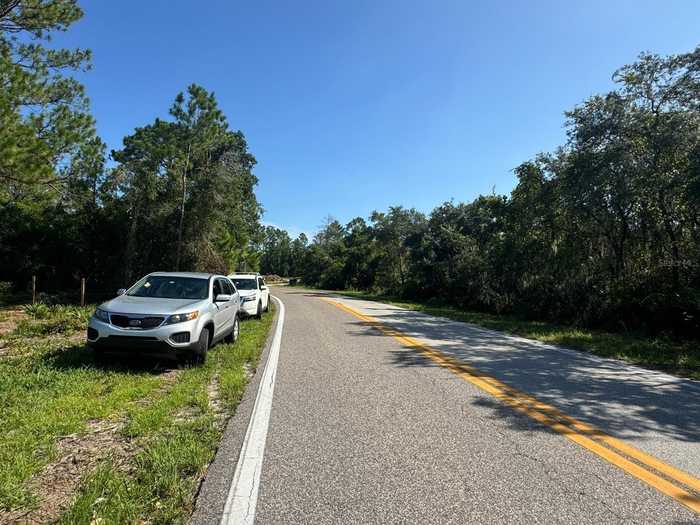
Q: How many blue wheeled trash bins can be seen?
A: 0